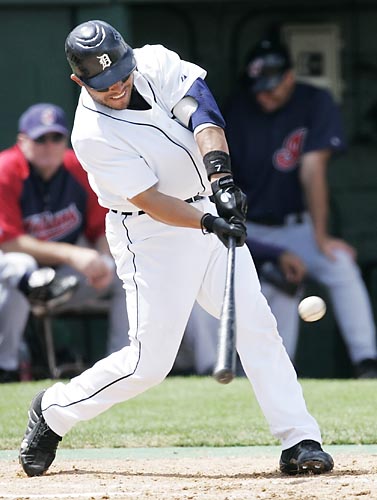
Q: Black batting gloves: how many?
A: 2